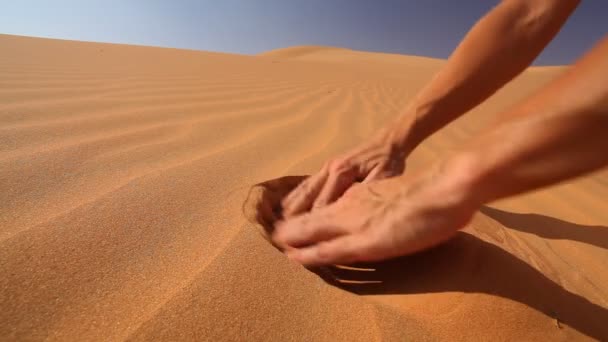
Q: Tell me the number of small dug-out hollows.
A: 1